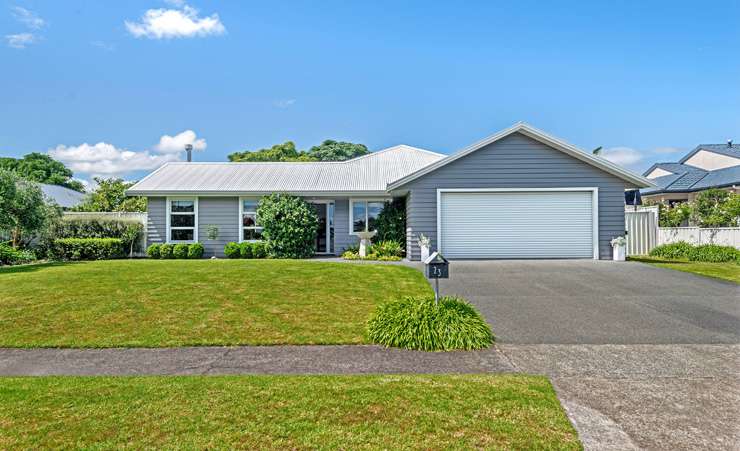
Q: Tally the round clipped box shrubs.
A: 7